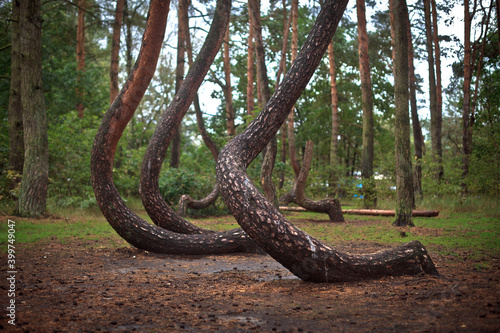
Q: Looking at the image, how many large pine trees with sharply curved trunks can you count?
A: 3